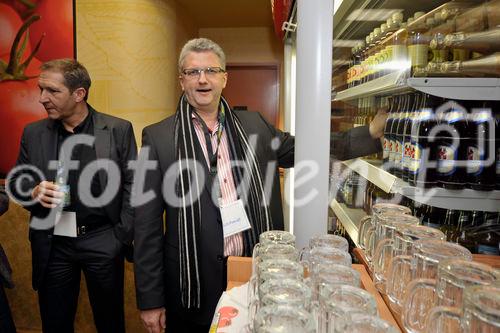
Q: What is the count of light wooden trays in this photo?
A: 2